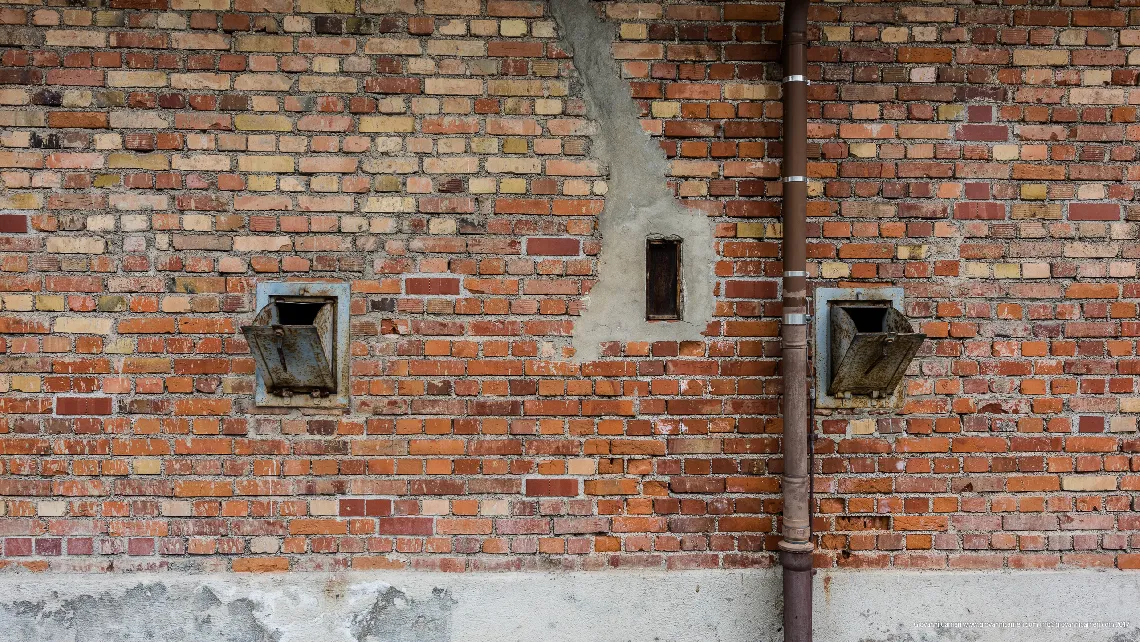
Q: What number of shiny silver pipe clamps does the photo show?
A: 4